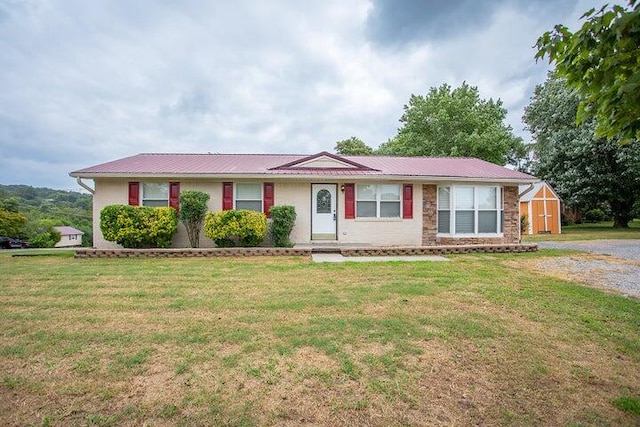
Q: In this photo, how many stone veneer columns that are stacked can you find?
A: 2